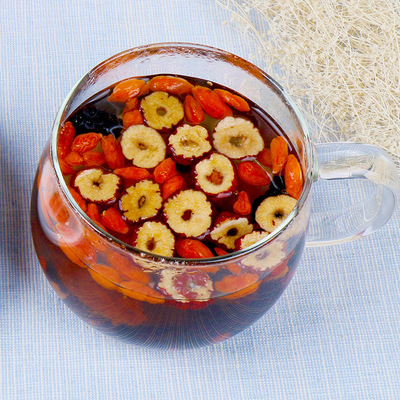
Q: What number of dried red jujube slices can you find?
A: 13